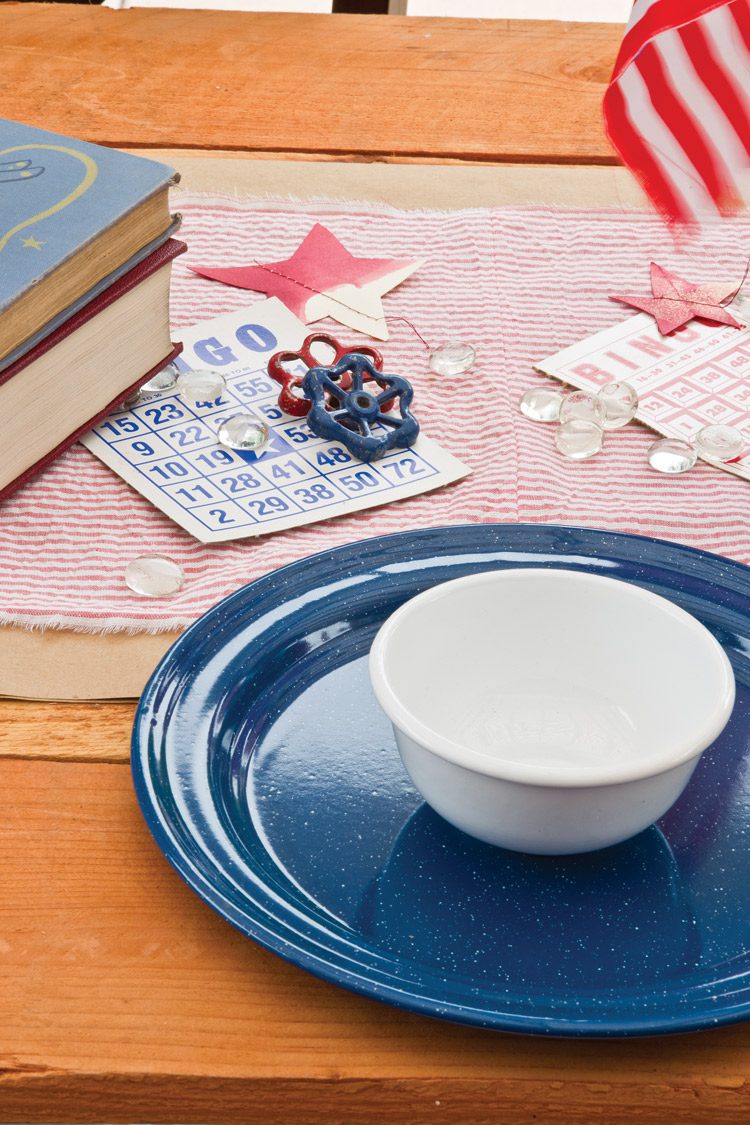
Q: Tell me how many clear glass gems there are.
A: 12